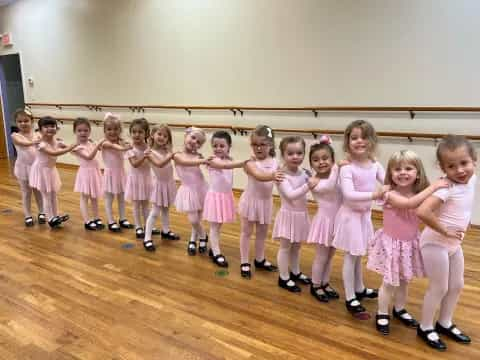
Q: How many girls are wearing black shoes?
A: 14